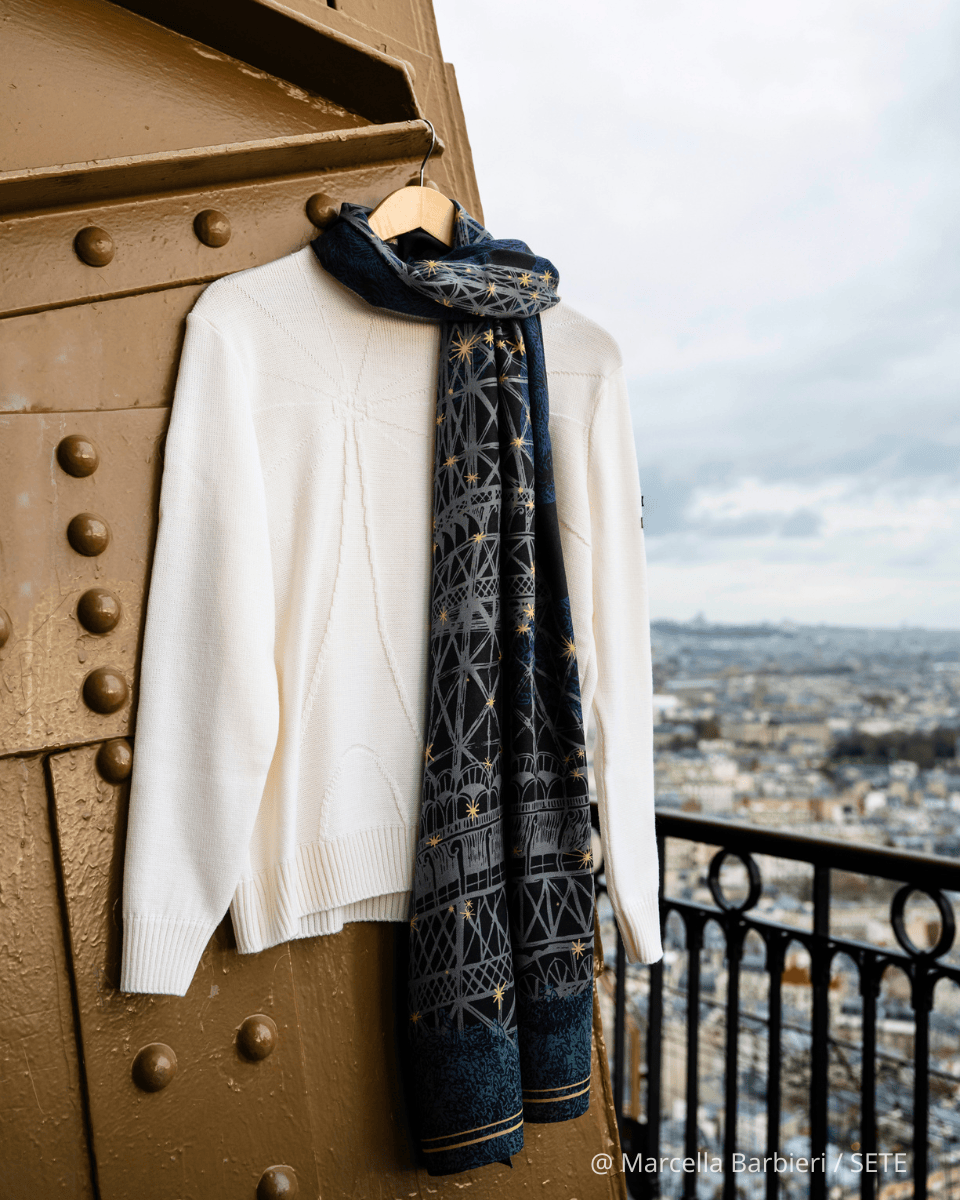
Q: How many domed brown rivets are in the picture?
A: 13